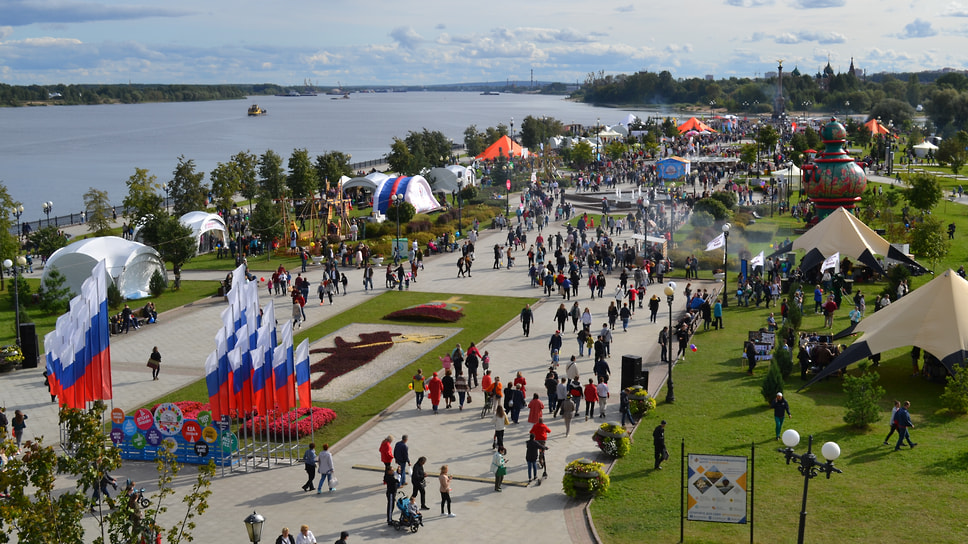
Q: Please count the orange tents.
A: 3